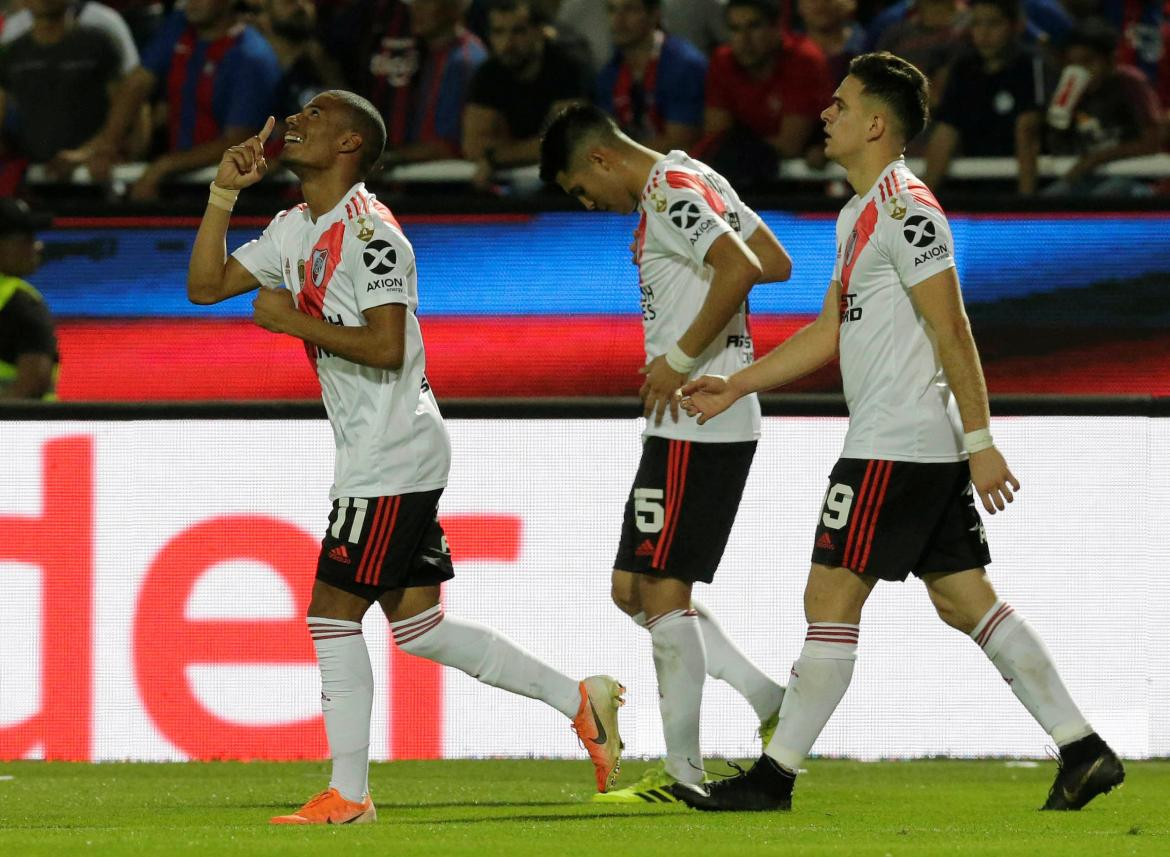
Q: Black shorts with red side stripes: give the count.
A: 3